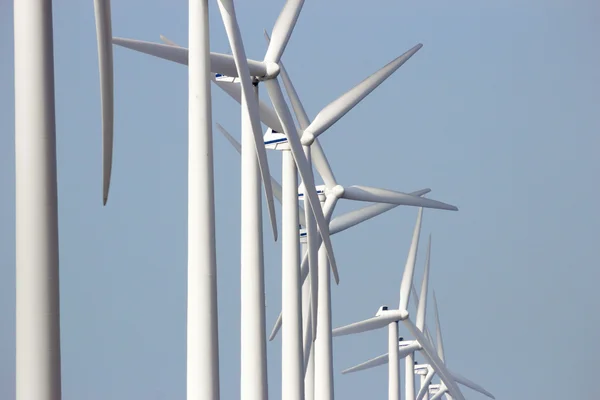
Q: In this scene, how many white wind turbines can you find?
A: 10